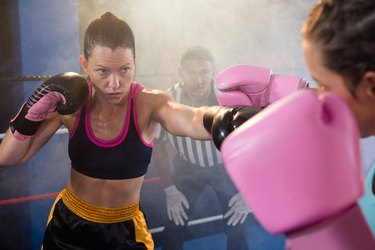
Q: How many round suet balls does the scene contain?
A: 0